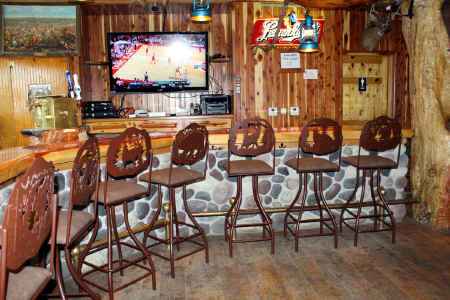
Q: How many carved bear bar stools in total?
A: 7